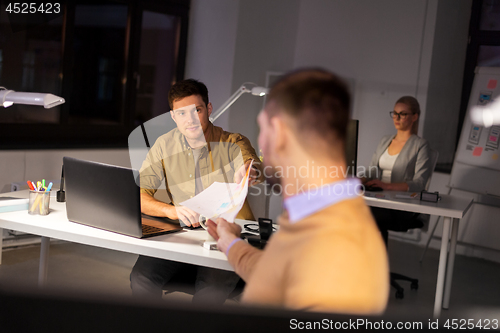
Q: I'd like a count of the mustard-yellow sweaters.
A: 1